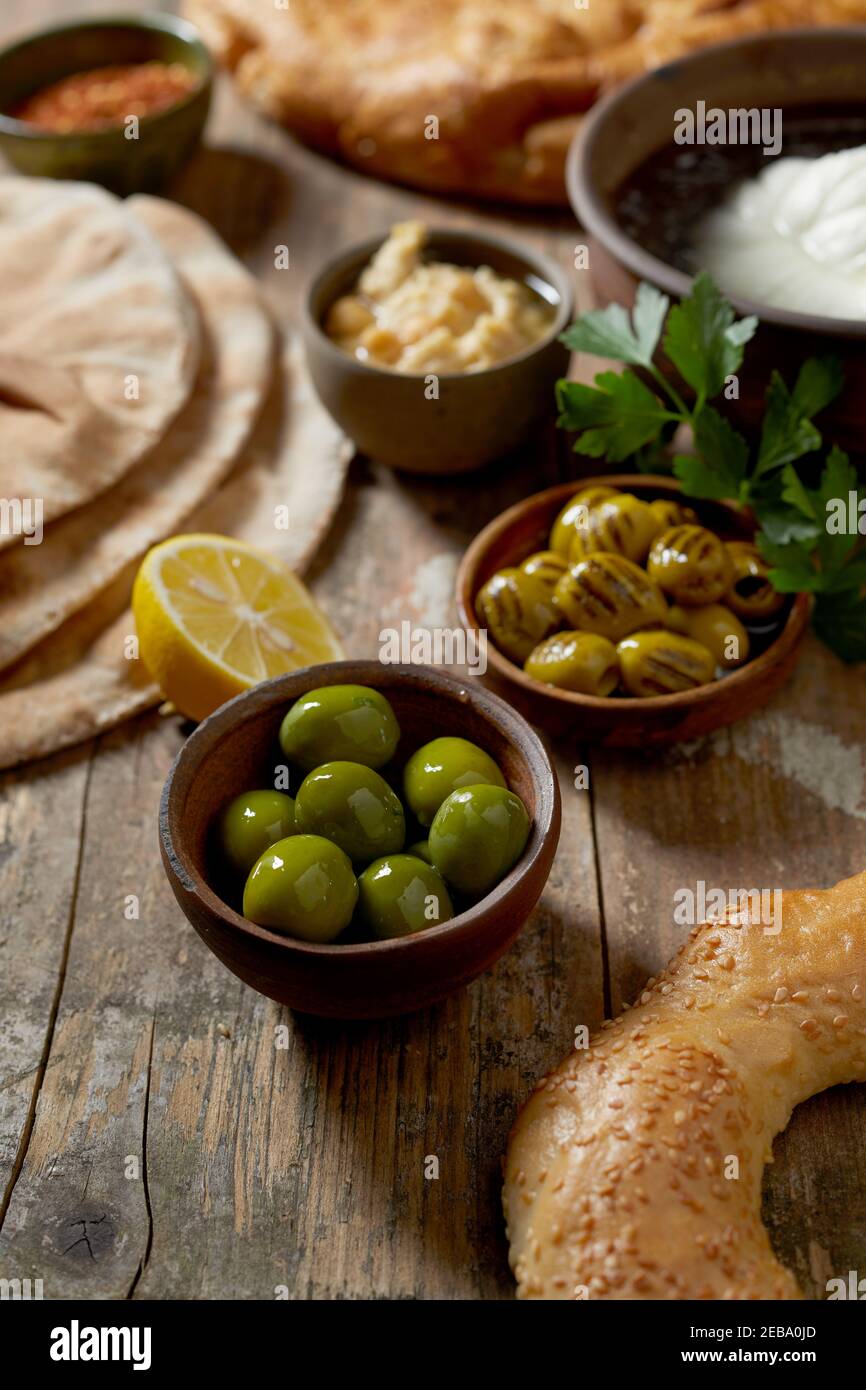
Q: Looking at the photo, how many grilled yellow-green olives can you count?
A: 11